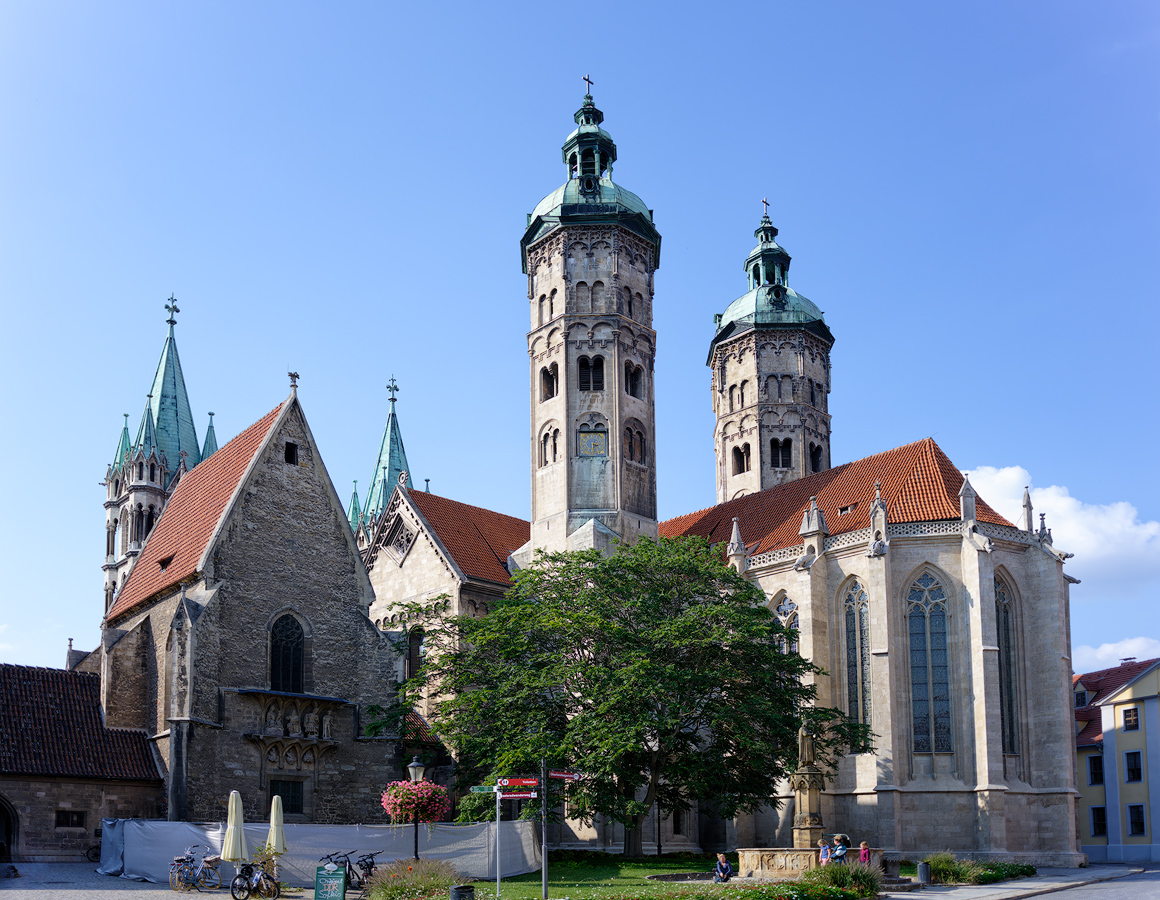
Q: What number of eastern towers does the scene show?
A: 2